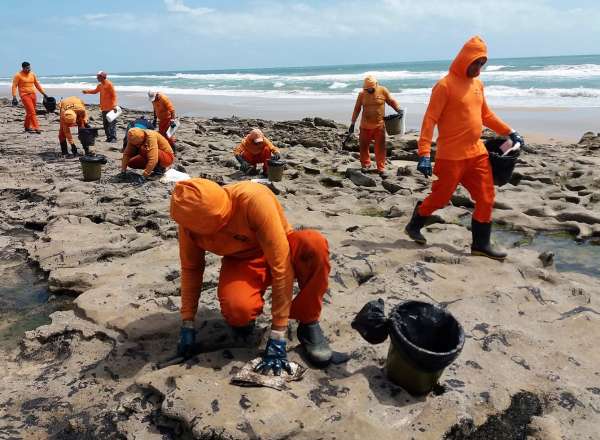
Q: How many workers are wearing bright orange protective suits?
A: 9